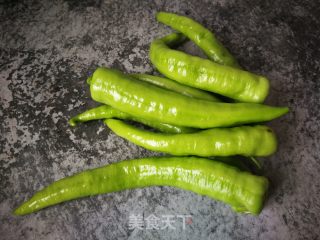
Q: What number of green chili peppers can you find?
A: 7